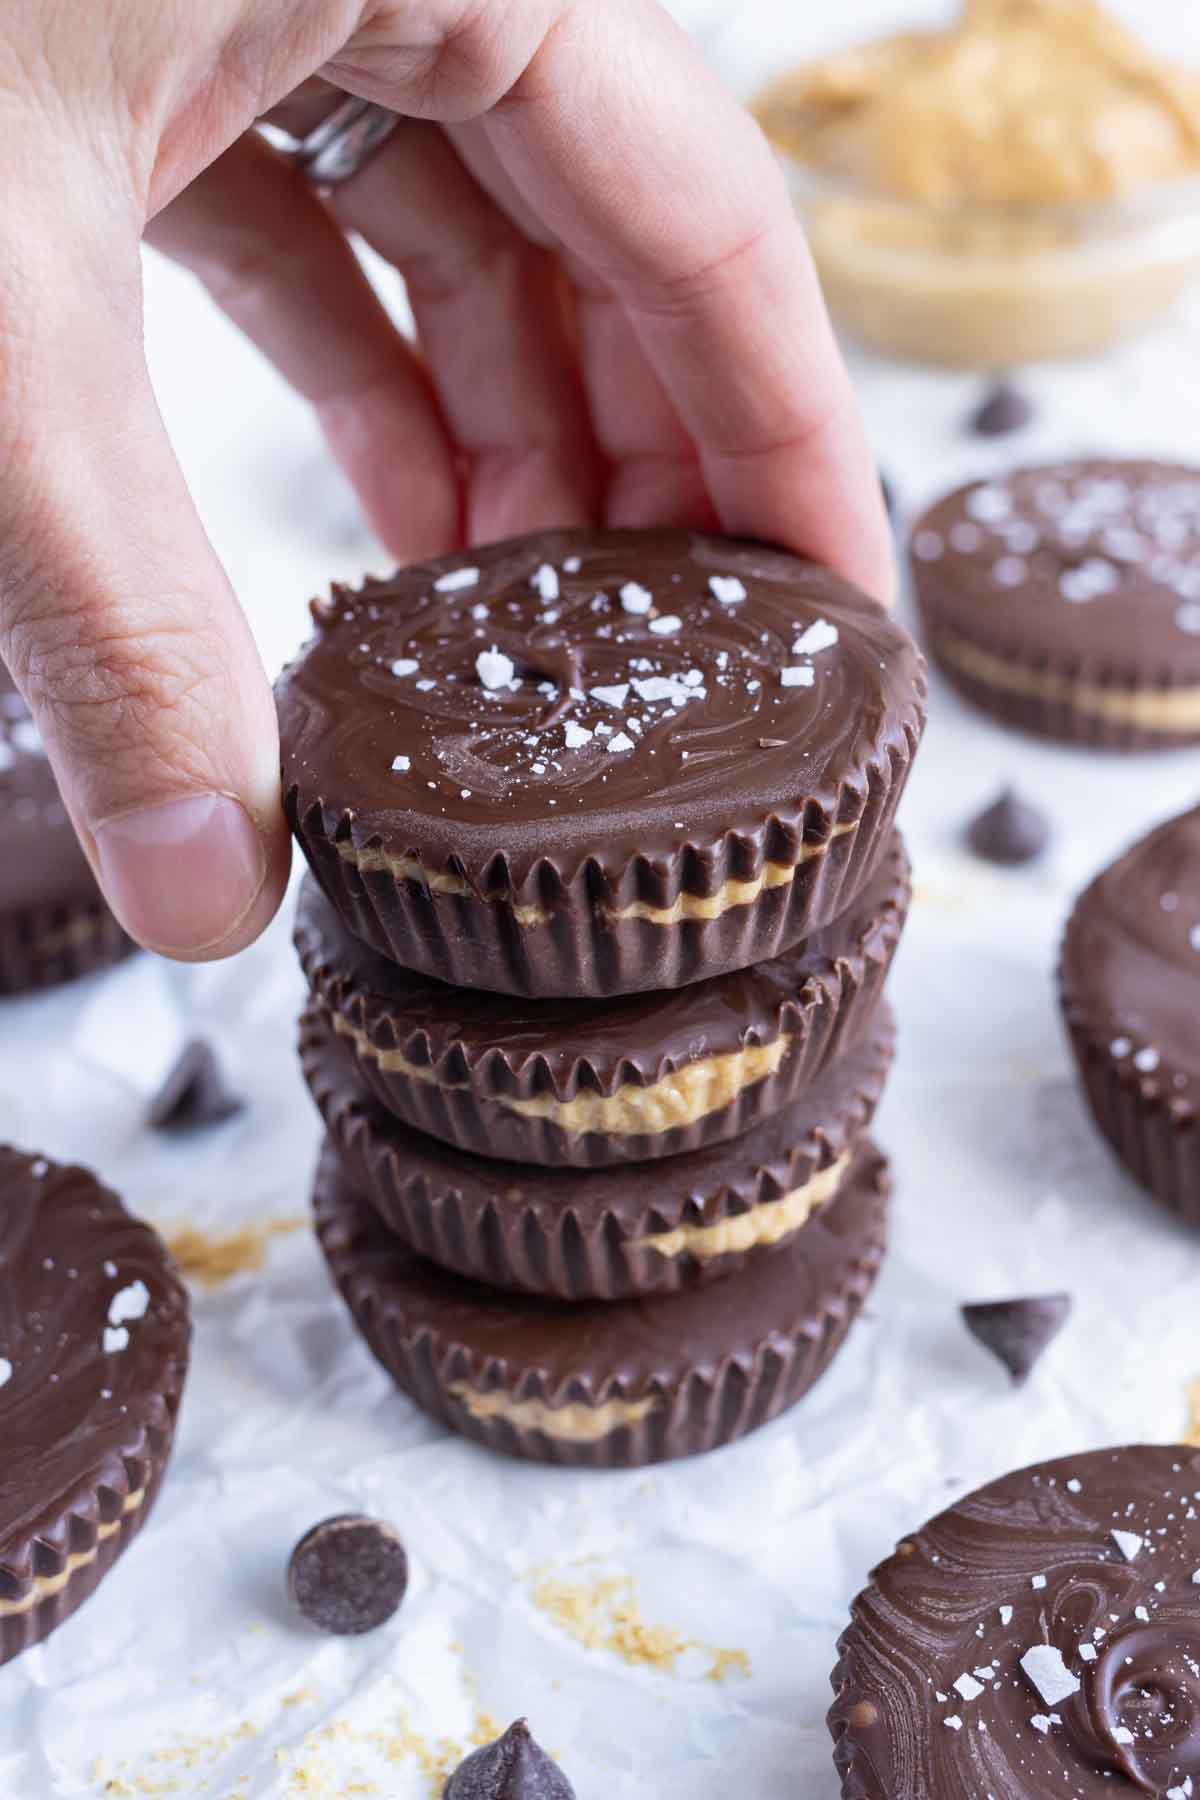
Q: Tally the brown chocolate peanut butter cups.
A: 9